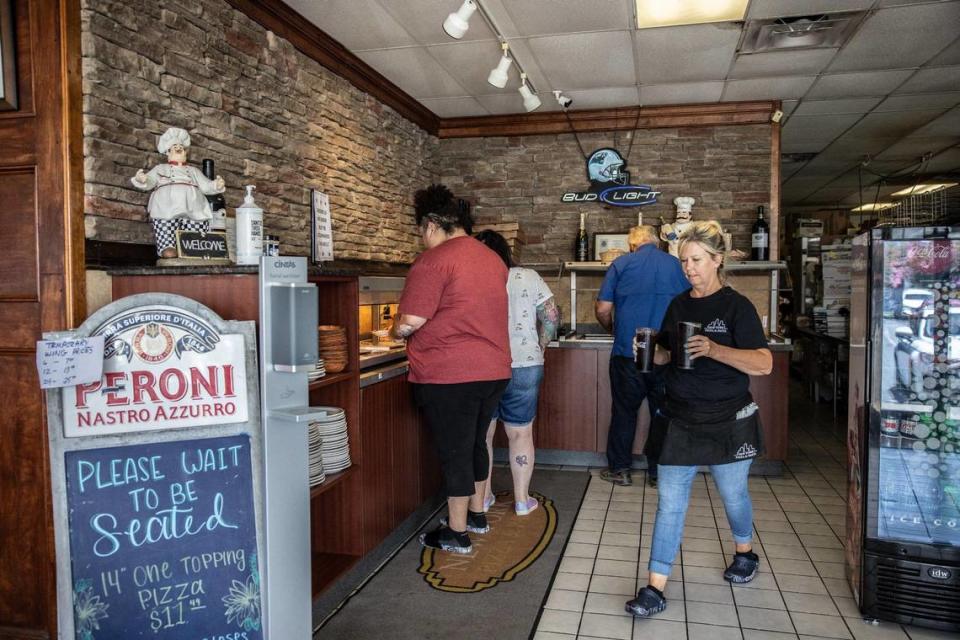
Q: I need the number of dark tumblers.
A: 2